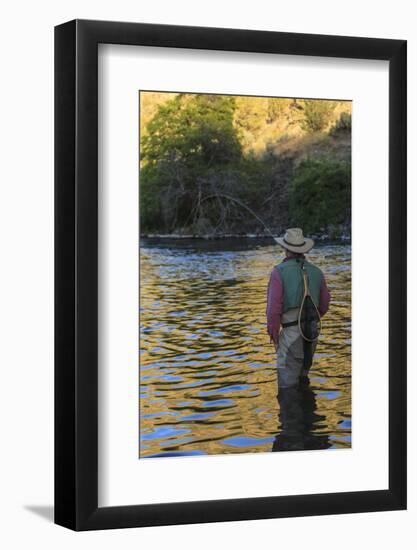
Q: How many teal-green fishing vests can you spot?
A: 1